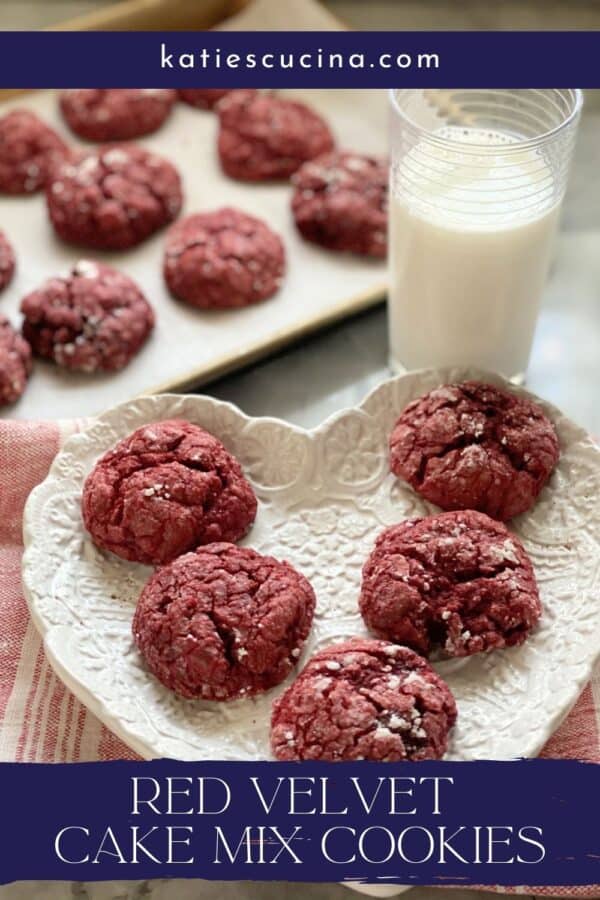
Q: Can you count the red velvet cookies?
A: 15